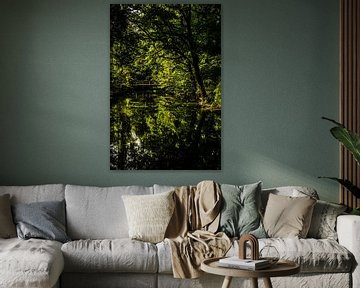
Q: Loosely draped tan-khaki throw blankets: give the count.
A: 1